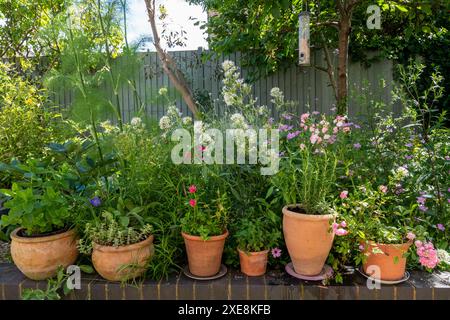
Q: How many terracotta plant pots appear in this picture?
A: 6